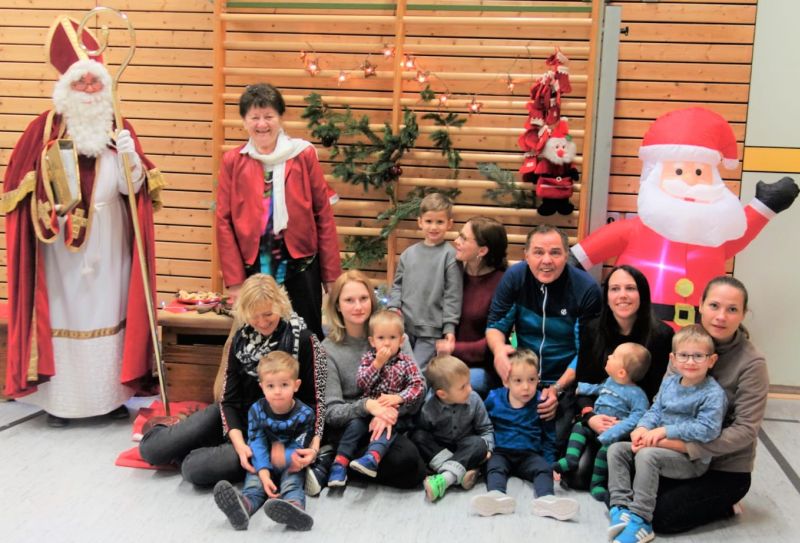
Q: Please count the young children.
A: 7